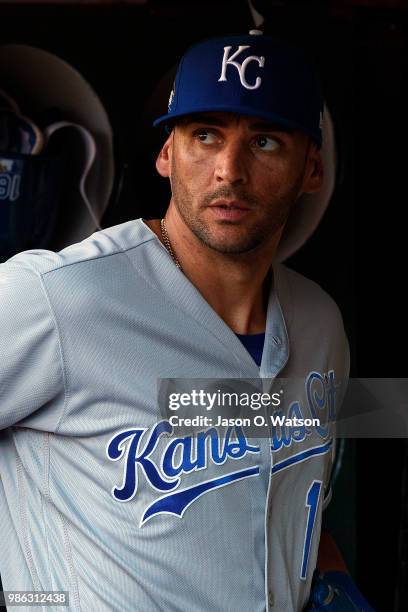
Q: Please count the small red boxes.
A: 0